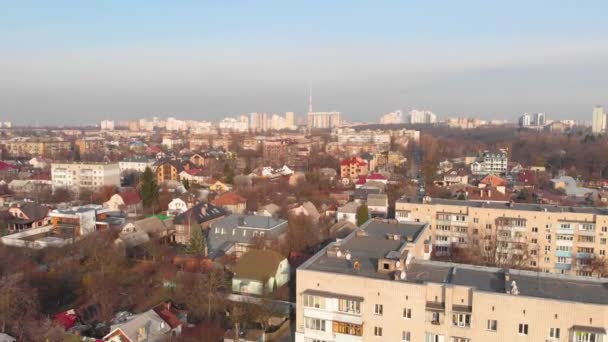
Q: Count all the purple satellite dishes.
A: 0